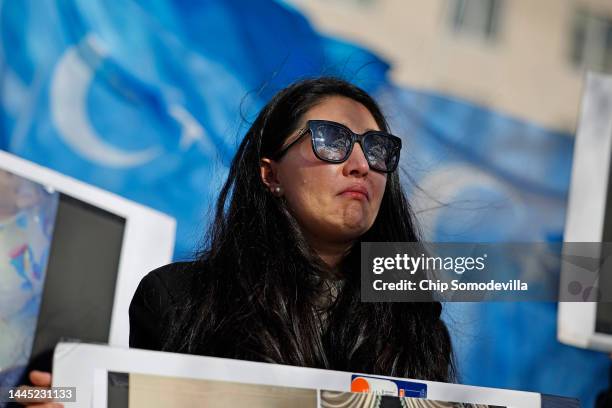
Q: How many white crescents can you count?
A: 2